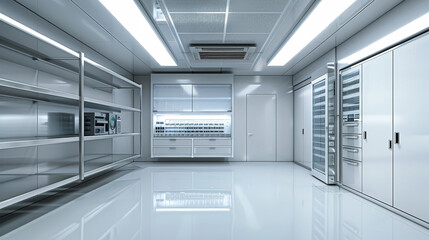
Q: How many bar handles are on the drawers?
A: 8